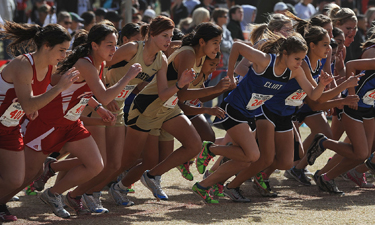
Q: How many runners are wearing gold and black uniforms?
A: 3